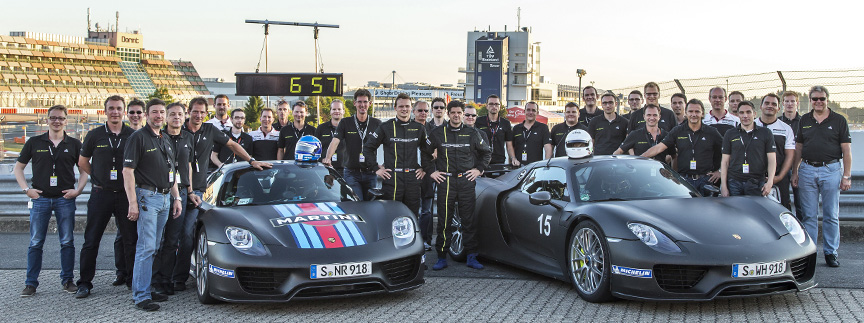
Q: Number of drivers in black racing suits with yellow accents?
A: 2